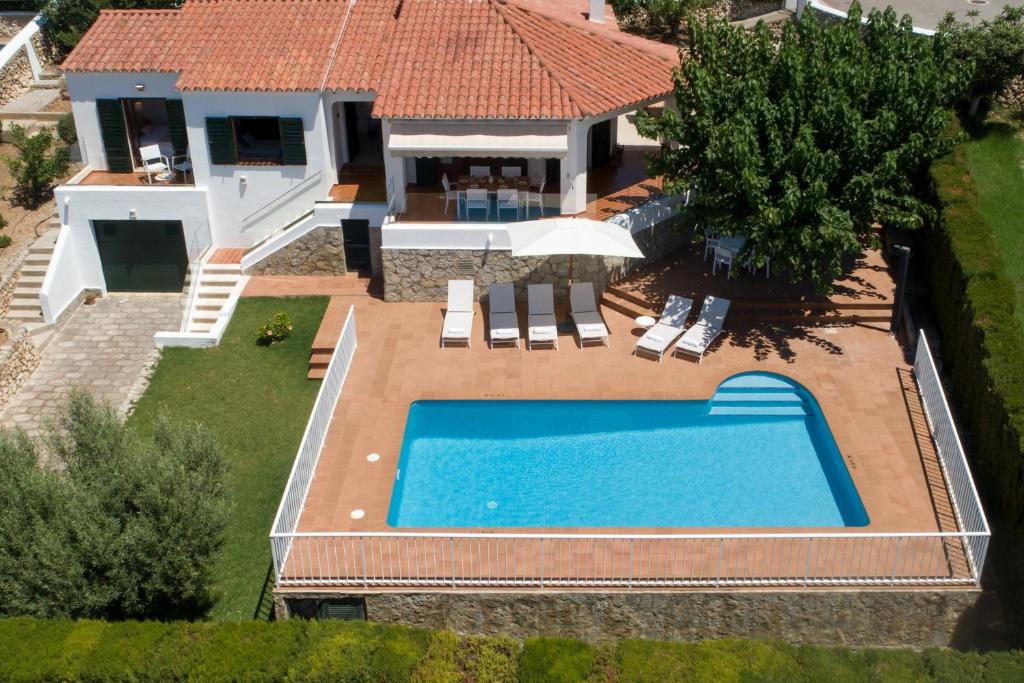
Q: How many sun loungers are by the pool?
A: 6